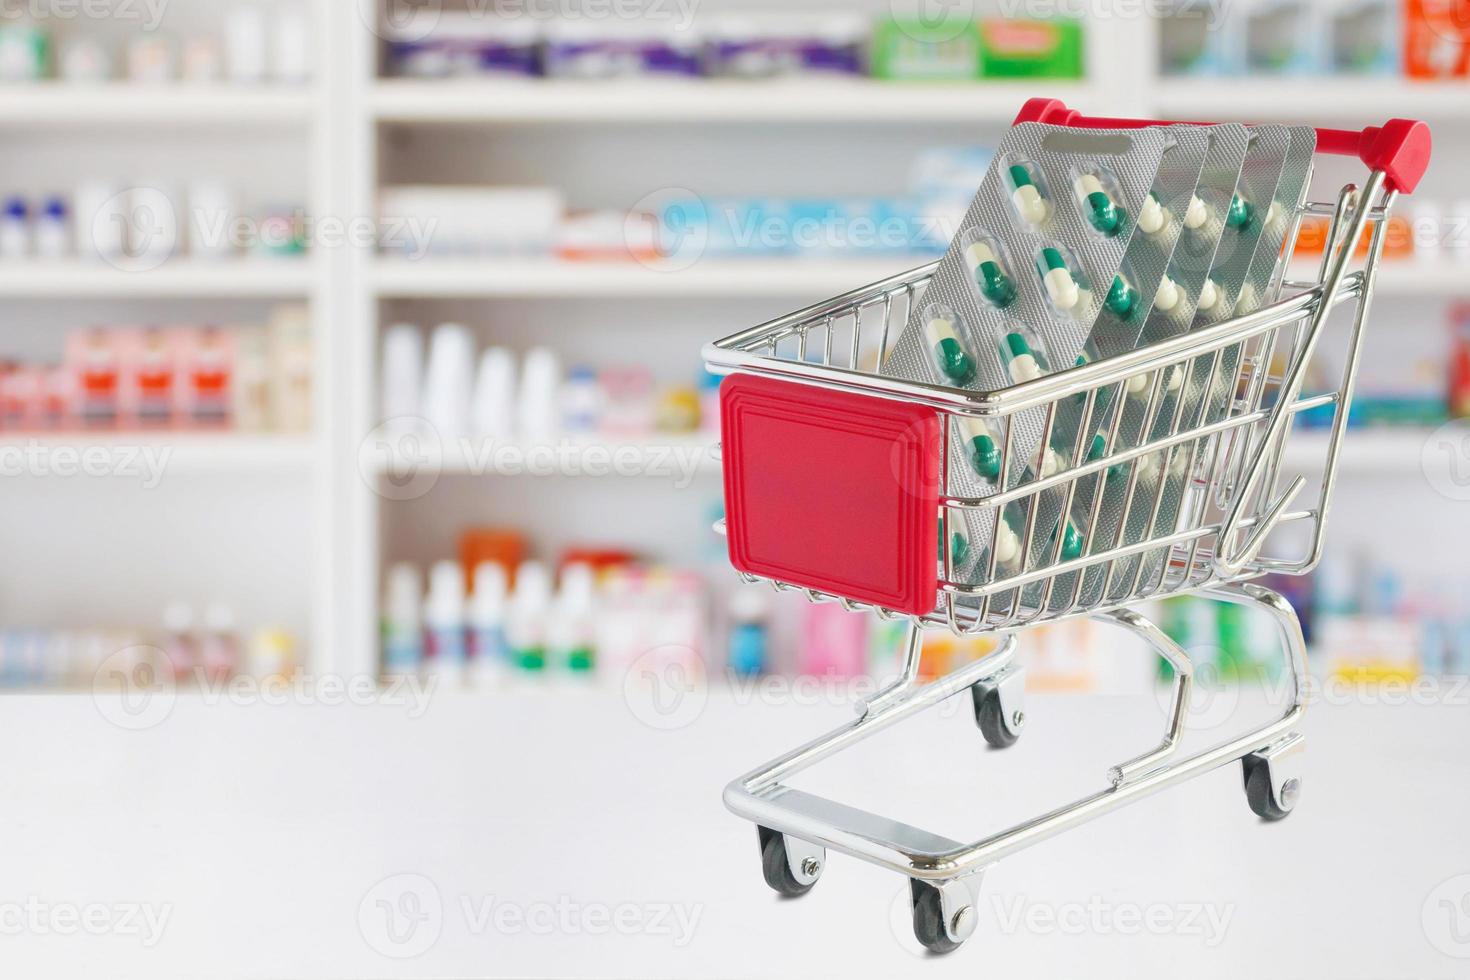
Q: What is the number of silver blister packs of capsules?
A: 5